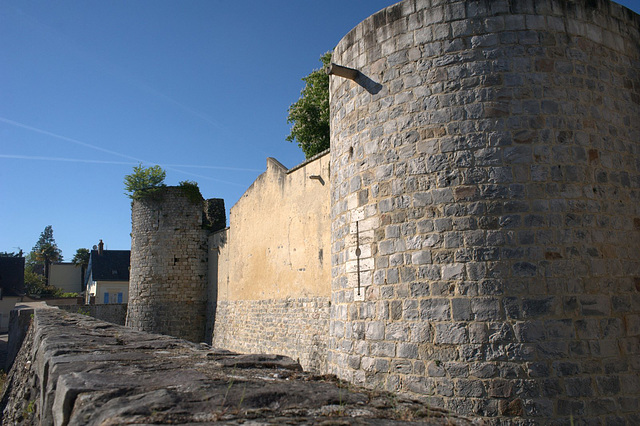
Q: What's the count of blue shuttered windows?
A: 1